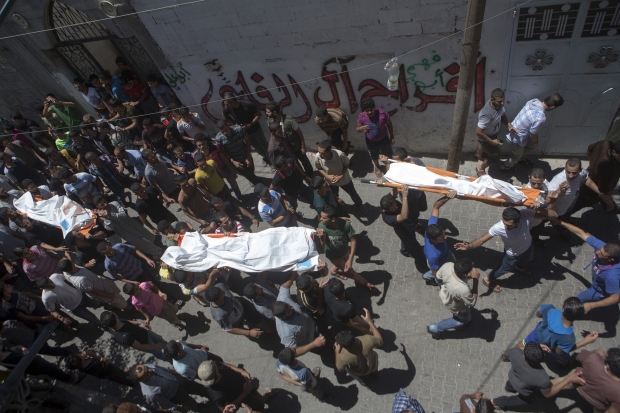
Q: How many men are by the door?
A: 2